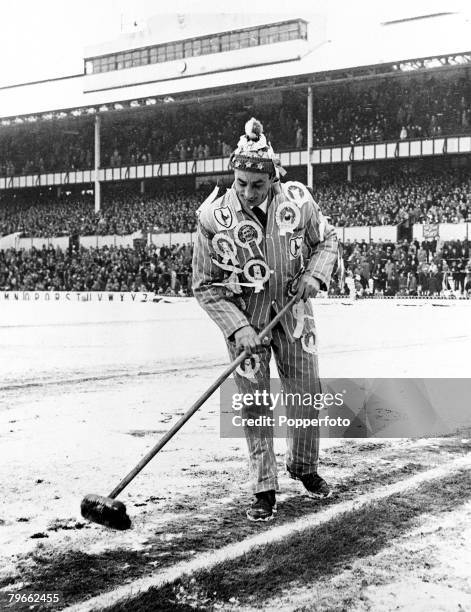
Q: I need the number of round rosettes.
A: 7